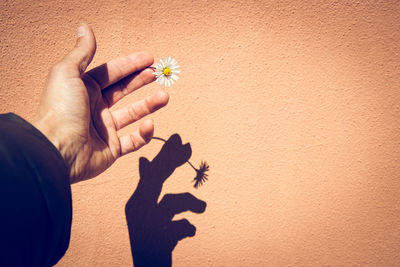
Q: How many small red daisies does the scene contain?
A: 0